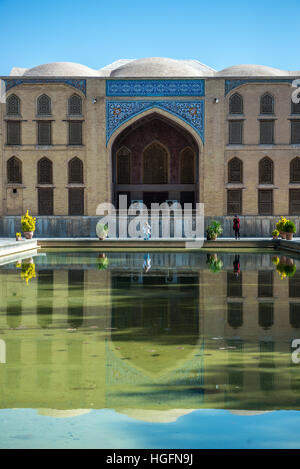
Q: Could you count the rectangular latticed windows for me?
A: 11